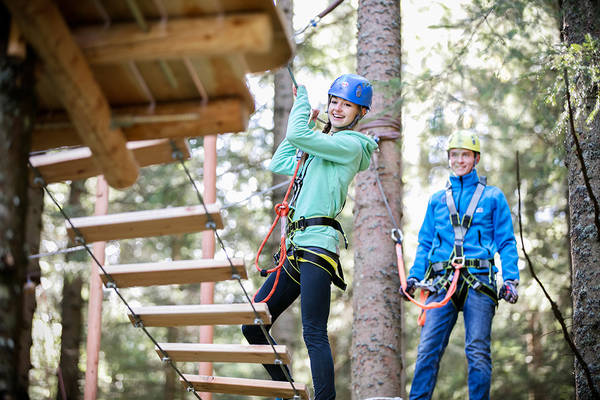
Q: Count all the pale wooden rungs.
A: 6